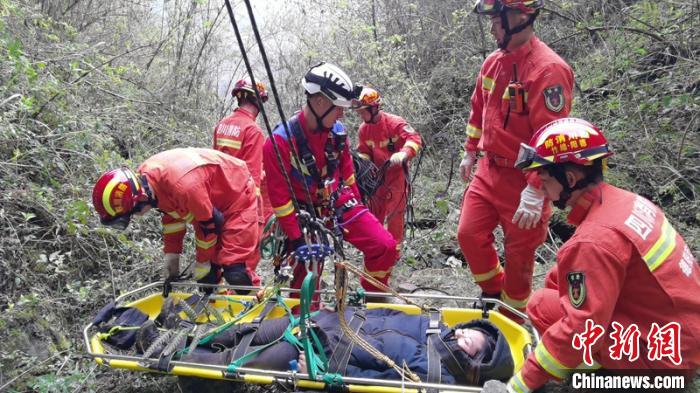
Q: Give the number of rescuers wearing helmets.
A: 6